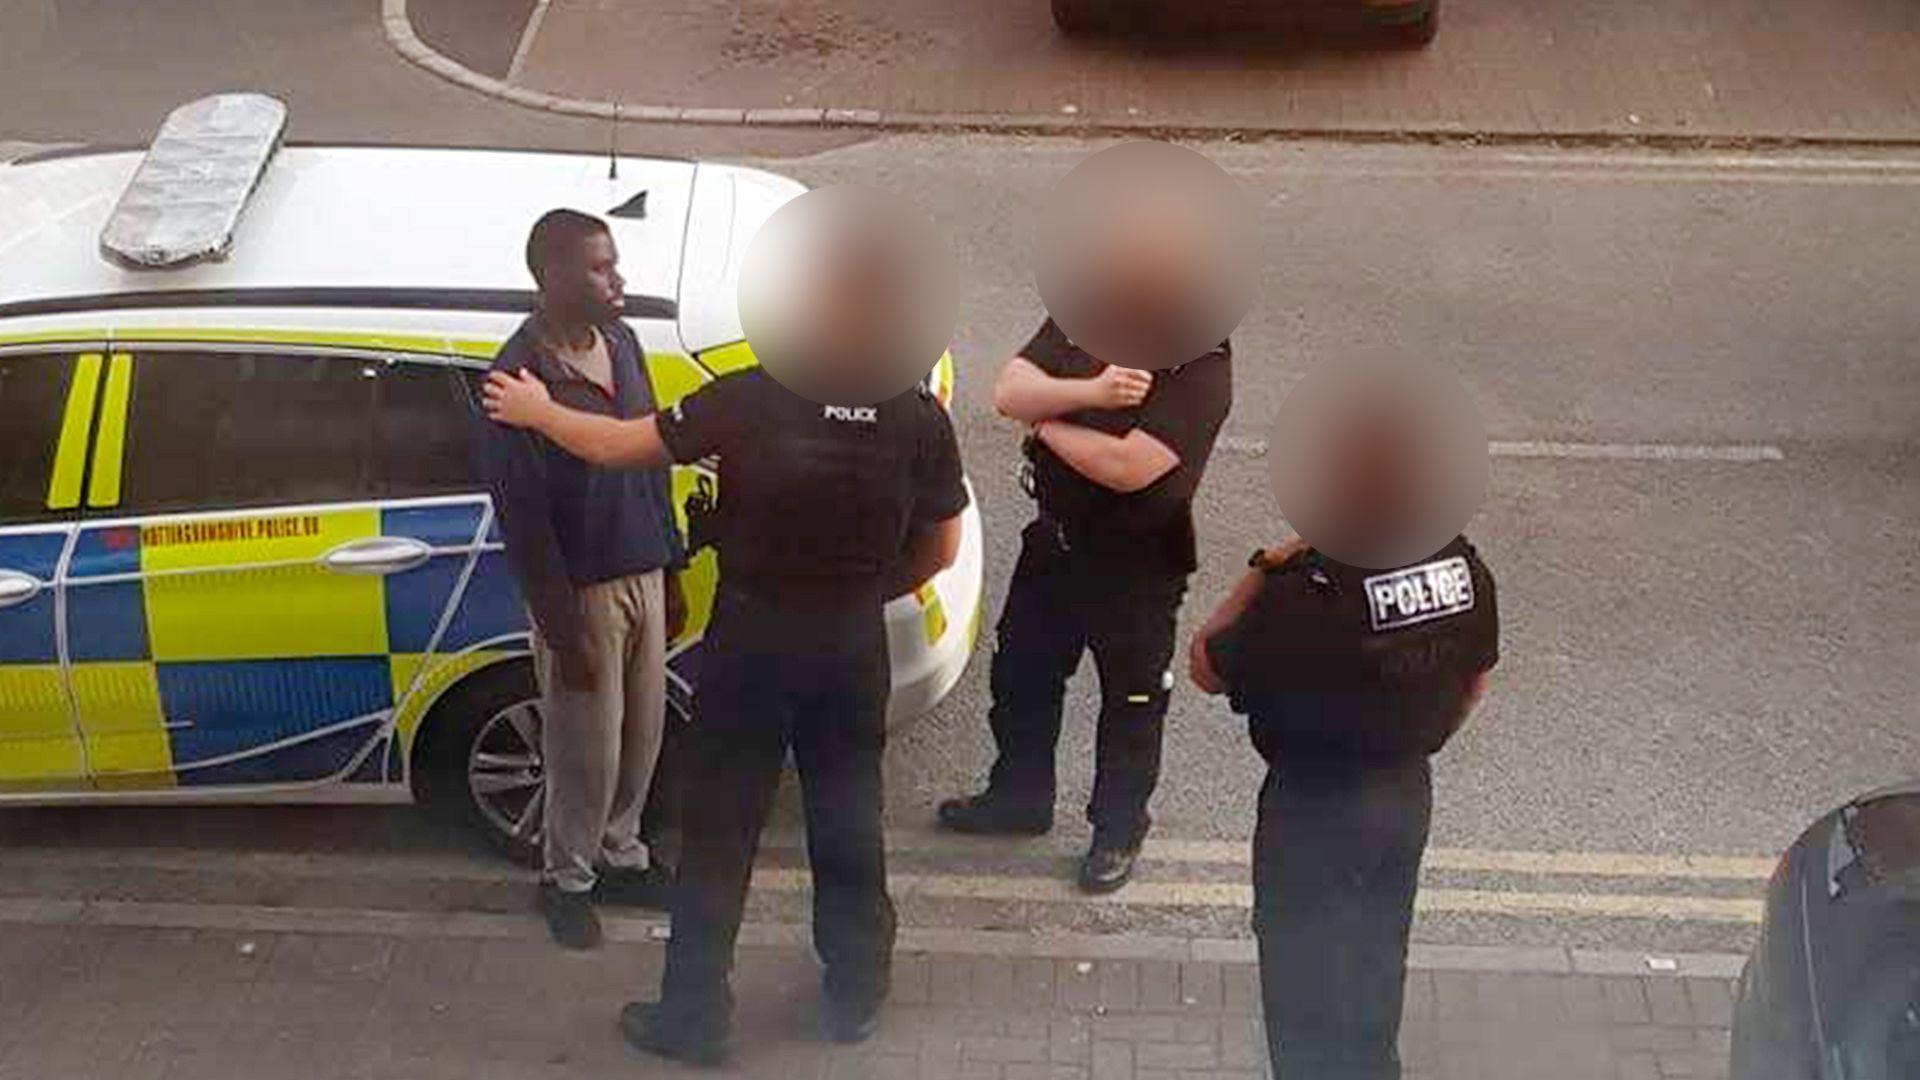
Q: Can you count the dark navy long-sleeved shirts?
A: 1